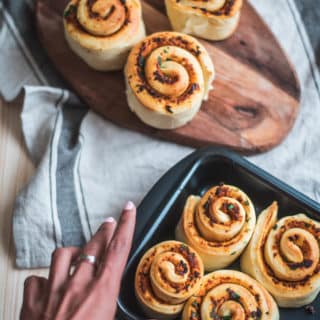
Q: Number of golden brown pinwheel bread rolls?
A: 7